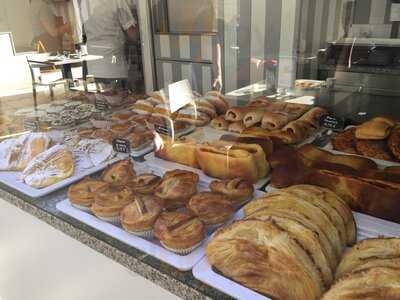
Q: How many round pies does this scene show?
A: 9